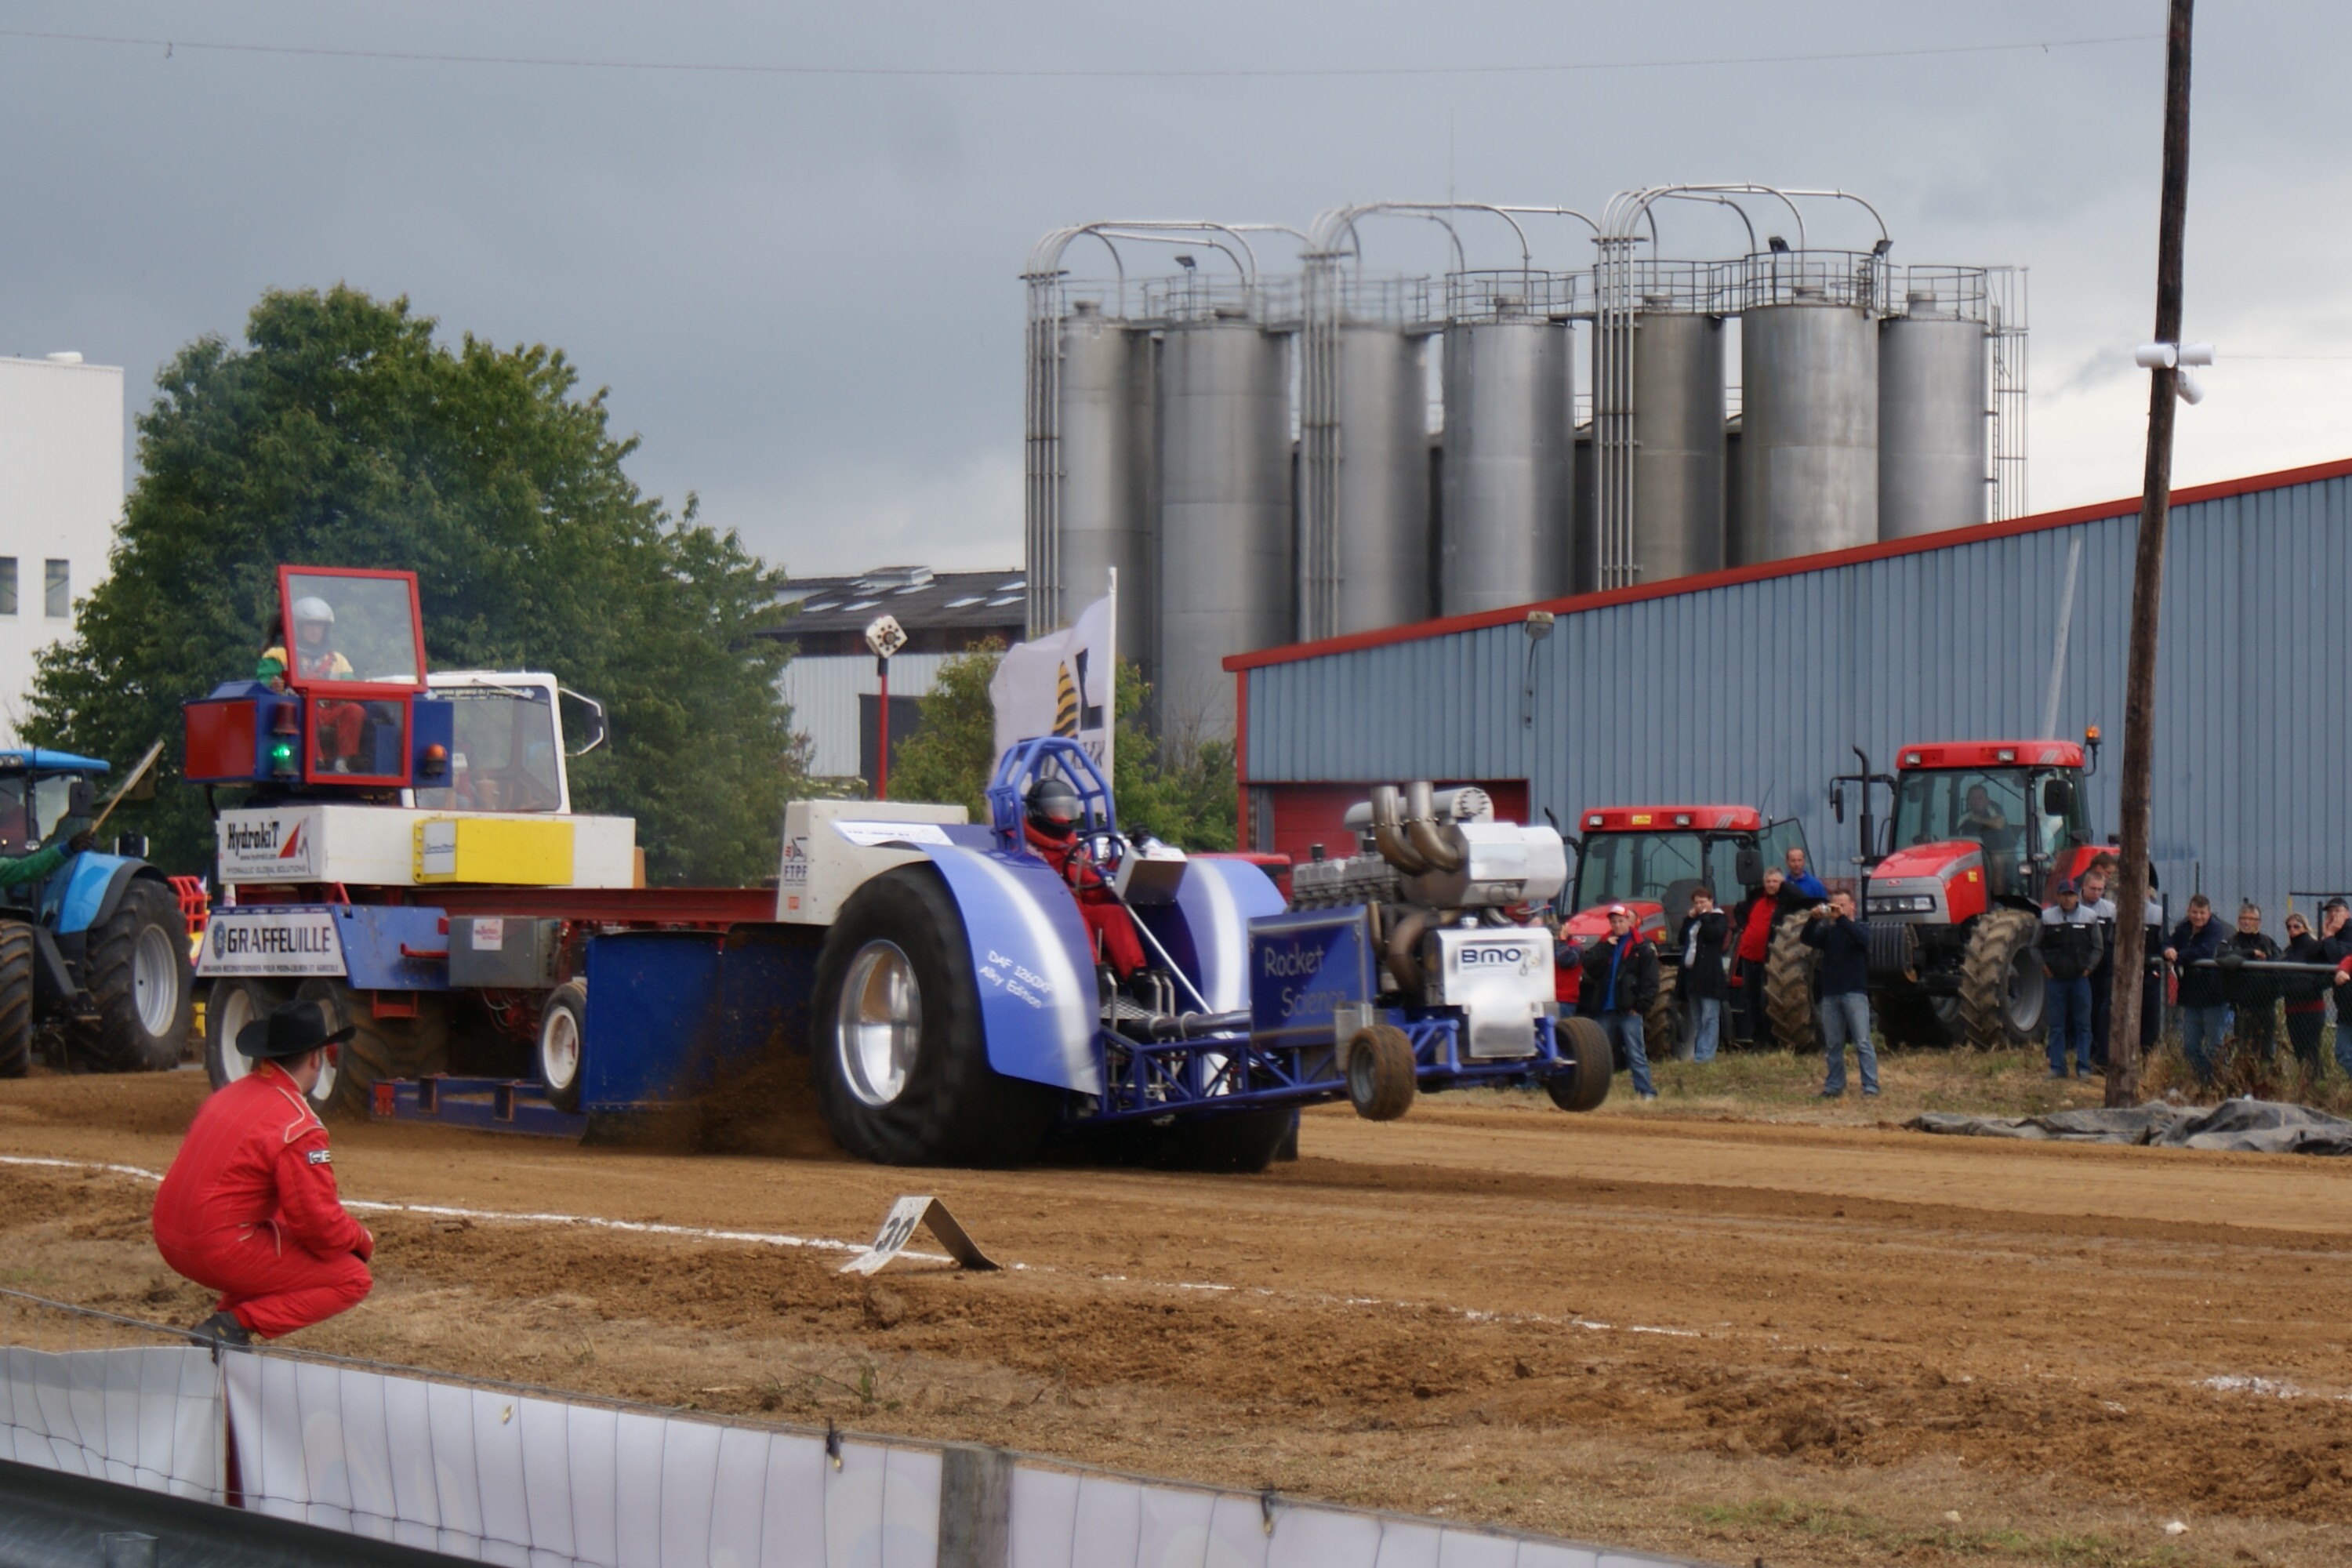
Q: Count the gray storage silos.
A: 7